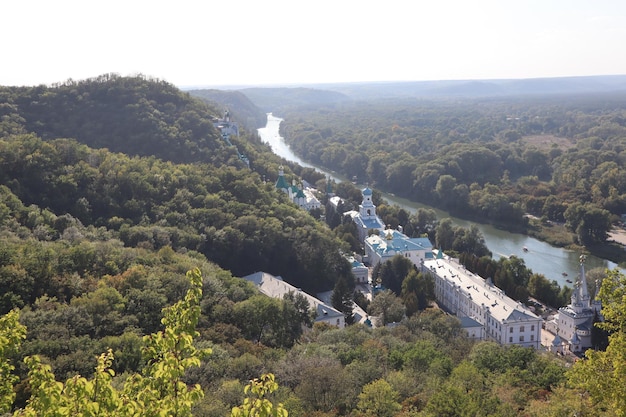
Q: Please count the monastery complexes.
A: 1